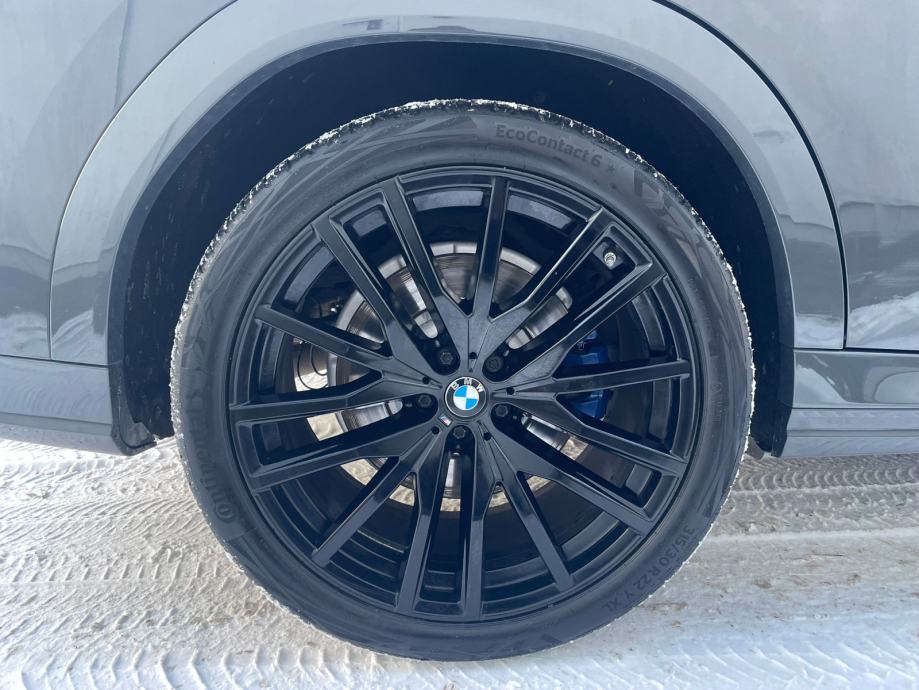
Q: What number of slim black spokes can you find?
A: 15